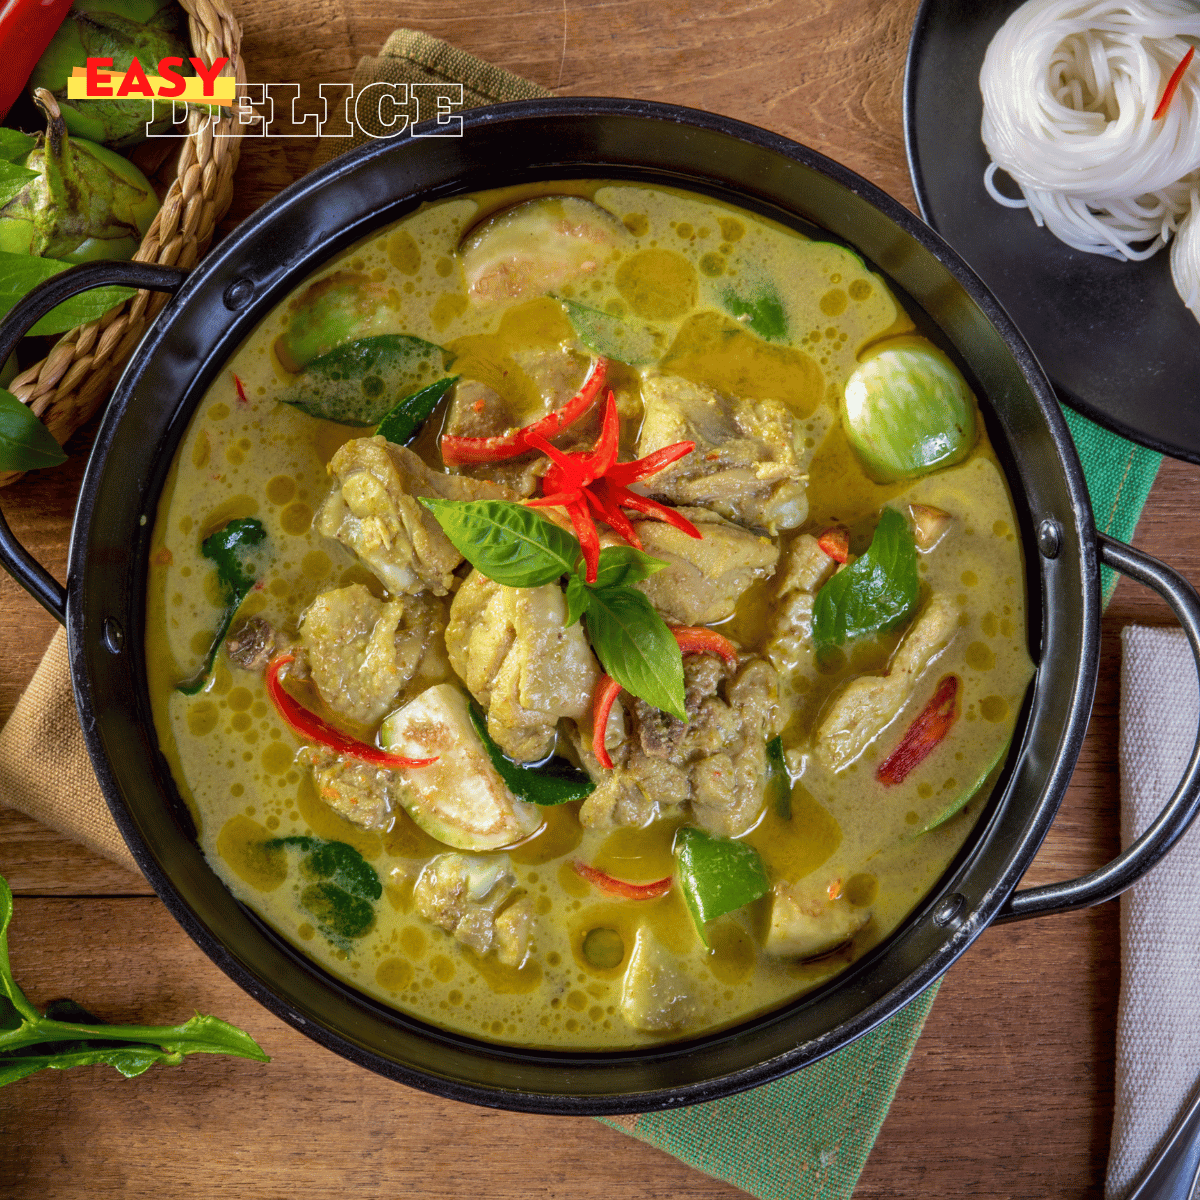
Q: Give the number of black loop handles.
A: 2